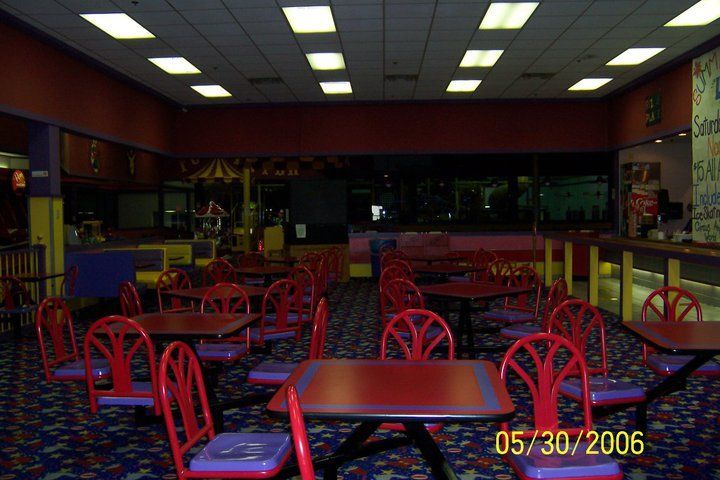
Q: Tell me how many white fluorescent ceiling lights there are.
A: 12